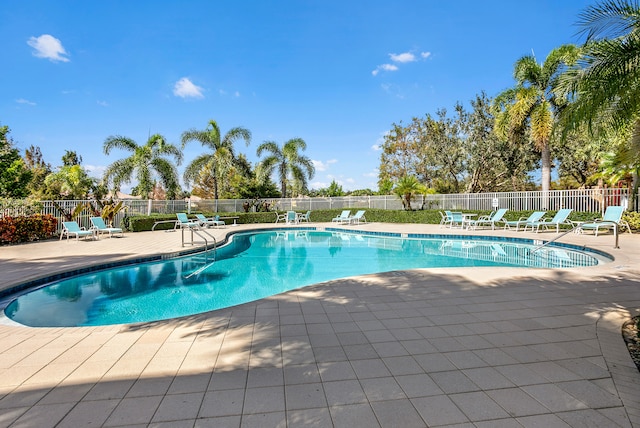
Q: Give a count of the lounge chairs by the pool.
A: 10